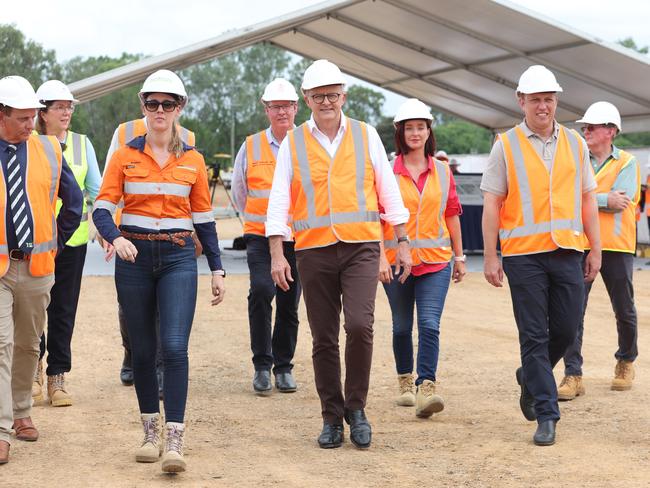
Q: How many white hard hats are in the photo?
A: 8